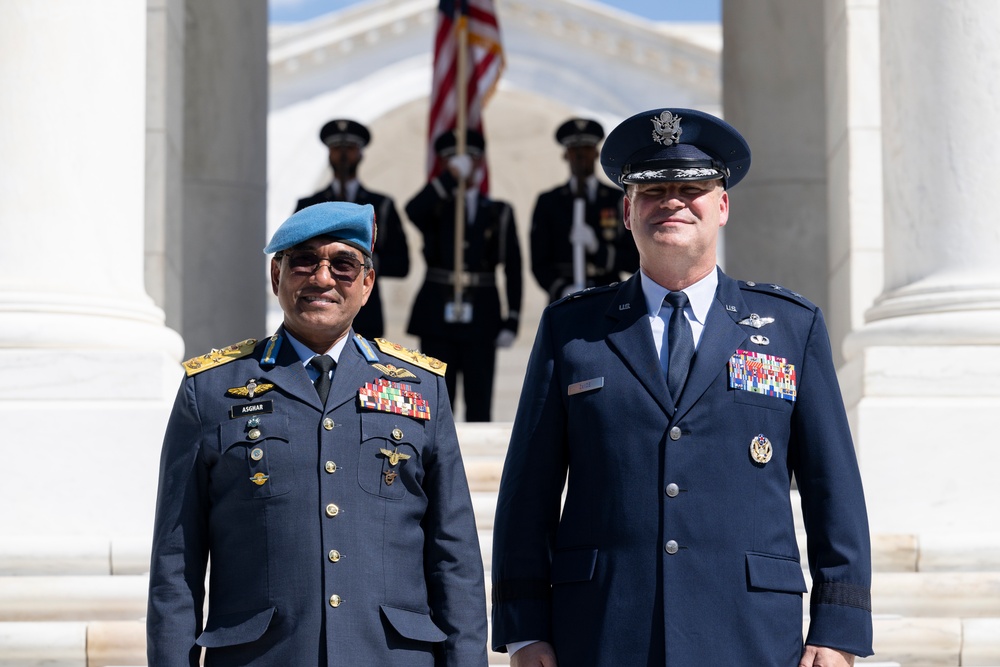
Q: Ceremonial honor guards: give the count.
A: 3